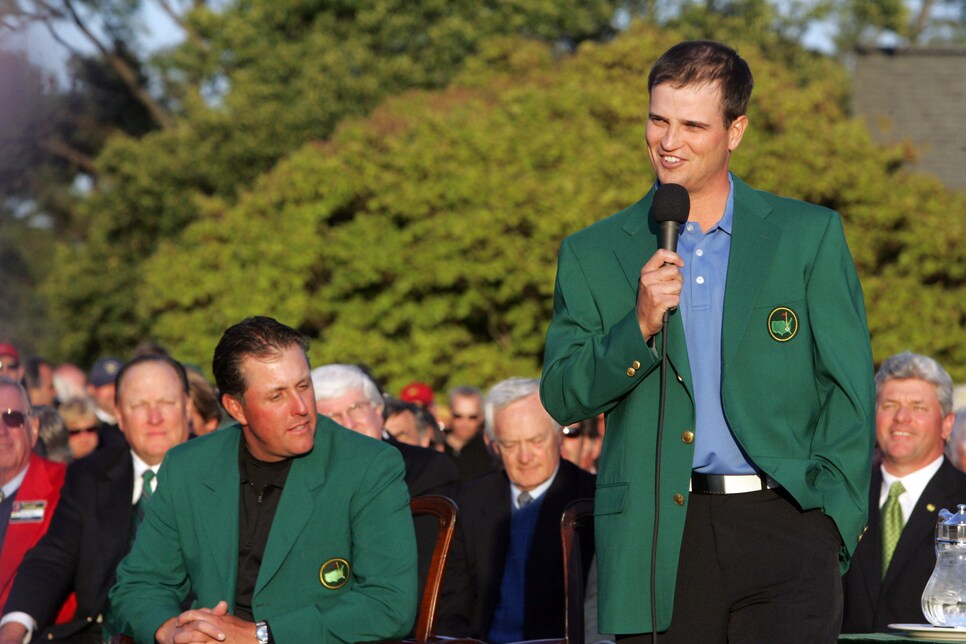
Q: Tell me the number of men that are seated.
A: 6